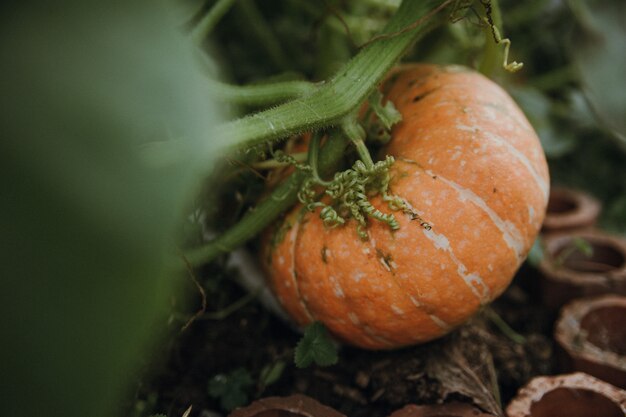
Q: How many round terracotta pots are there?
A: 6